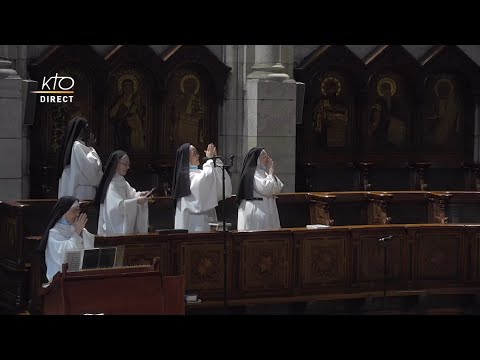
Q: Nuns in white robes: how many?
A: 5